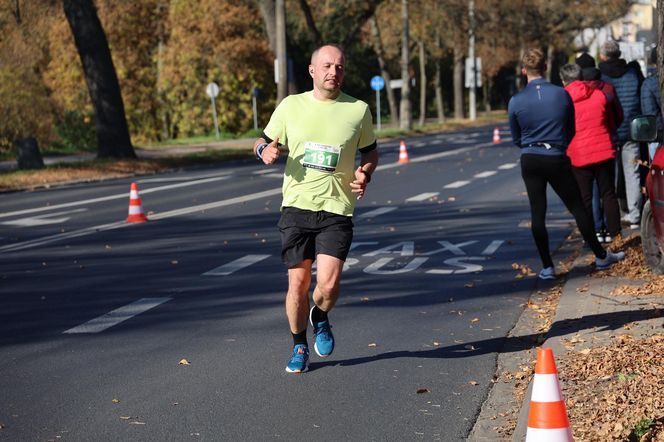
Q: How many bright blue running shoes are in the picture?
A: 2